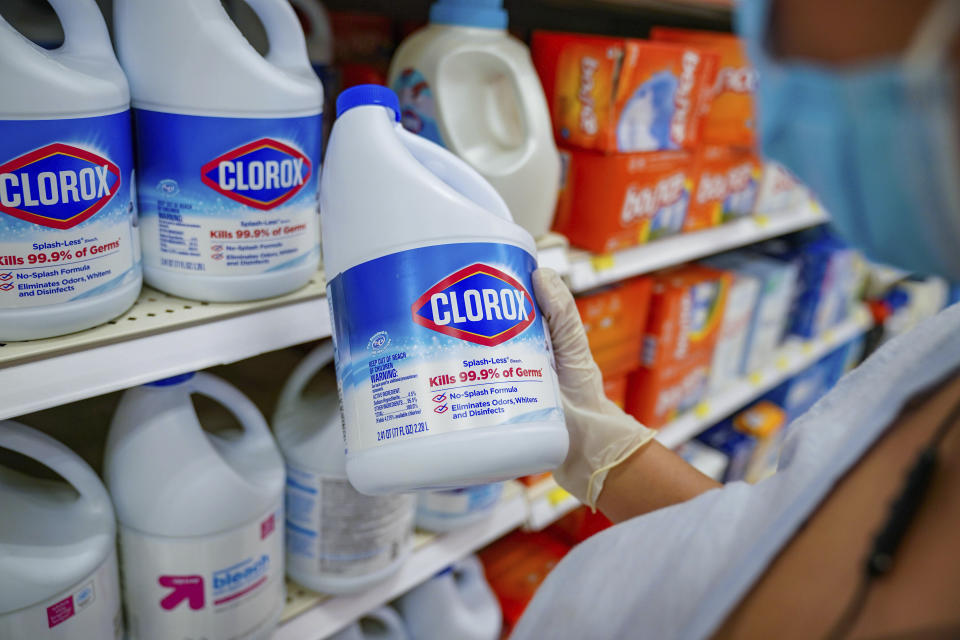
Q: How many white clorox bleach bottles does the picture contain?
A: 3